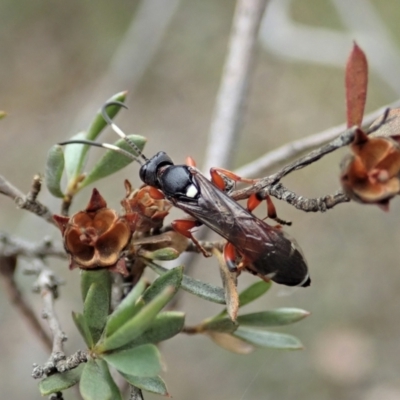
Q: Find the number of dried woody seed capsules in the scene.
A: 3